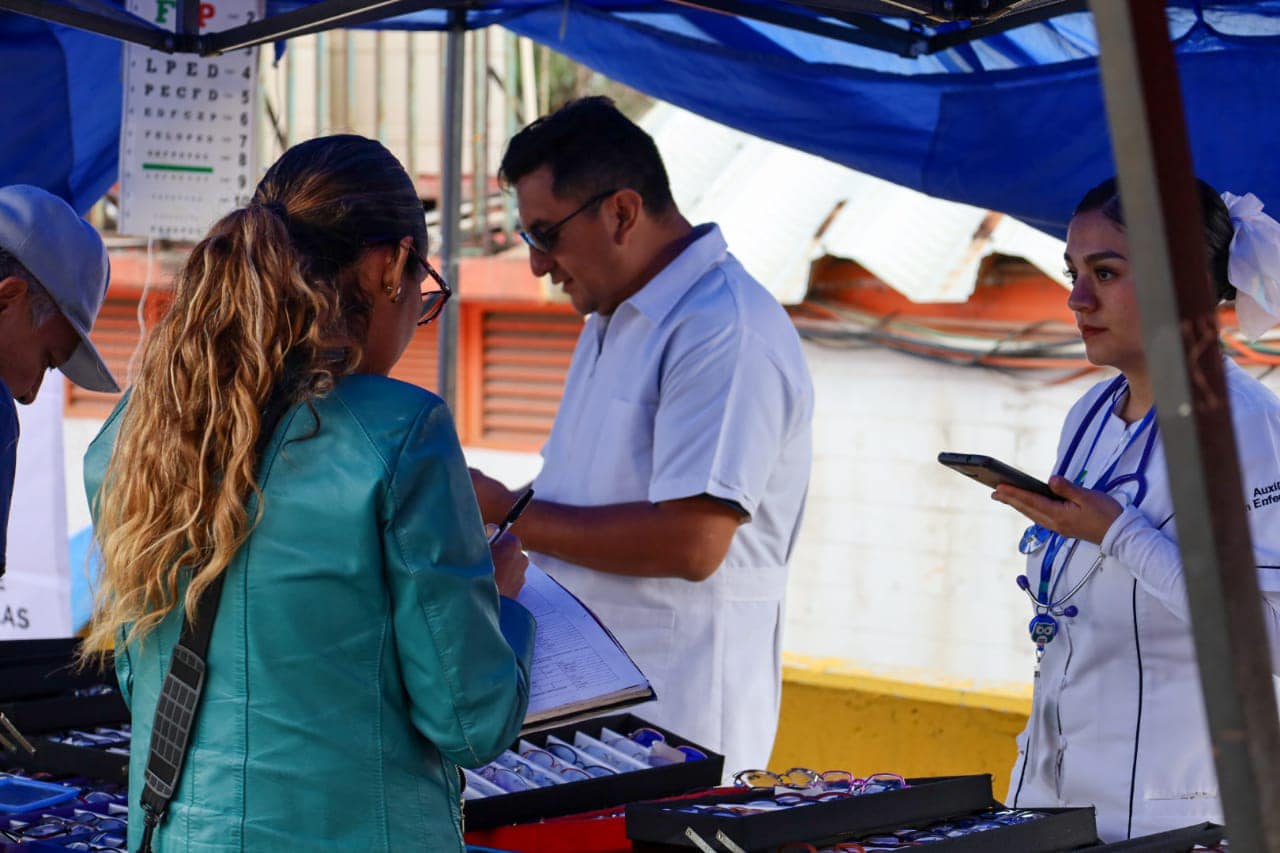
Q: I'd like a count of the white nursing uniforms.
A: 2